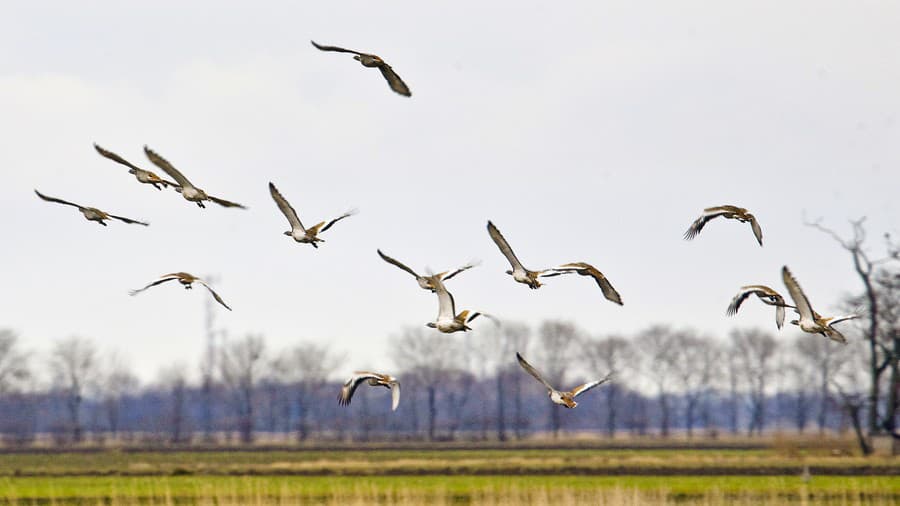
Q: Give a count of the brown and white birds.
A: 15